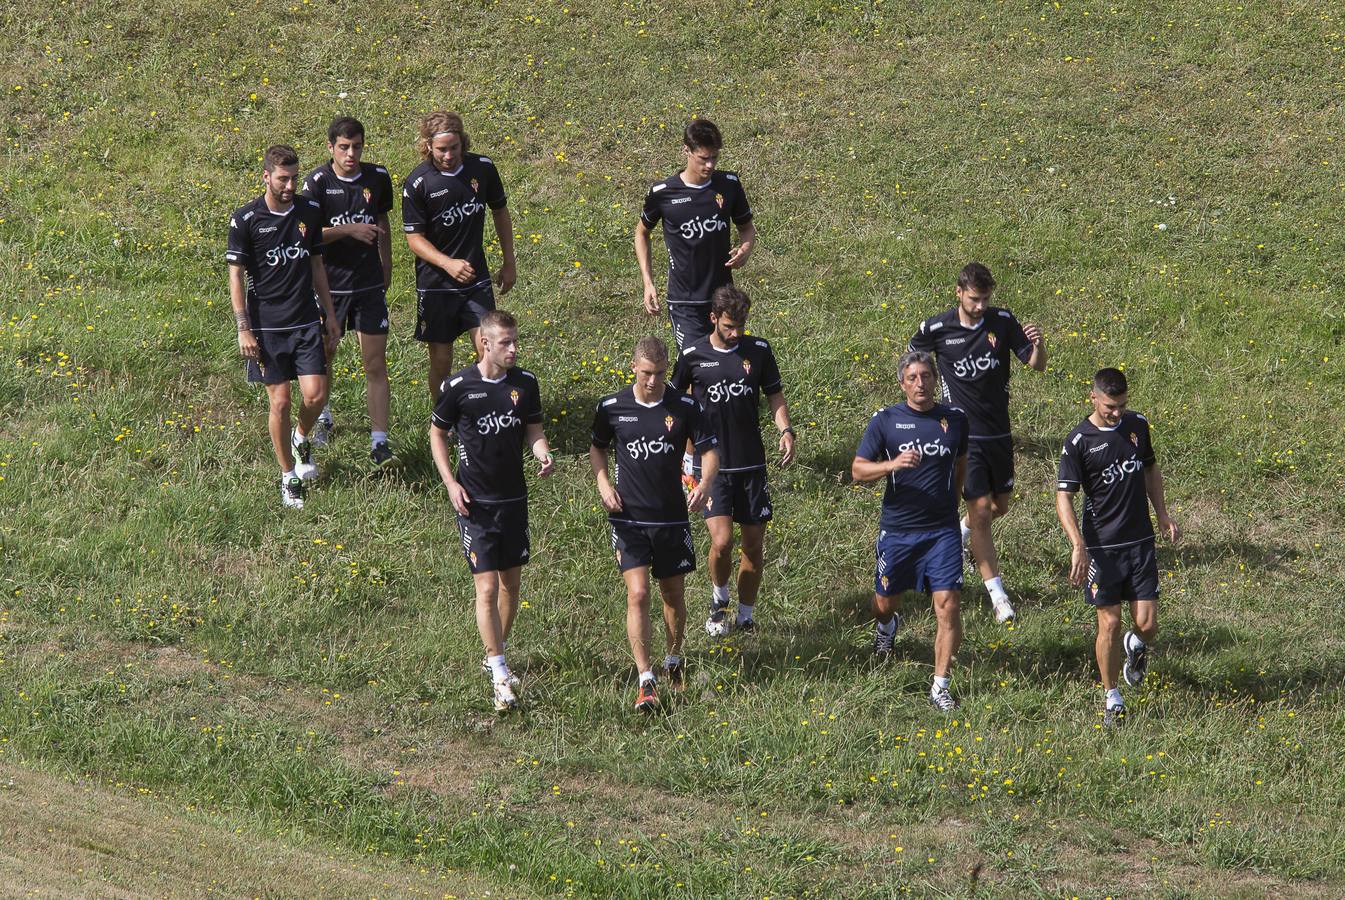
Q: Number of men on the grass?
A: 10